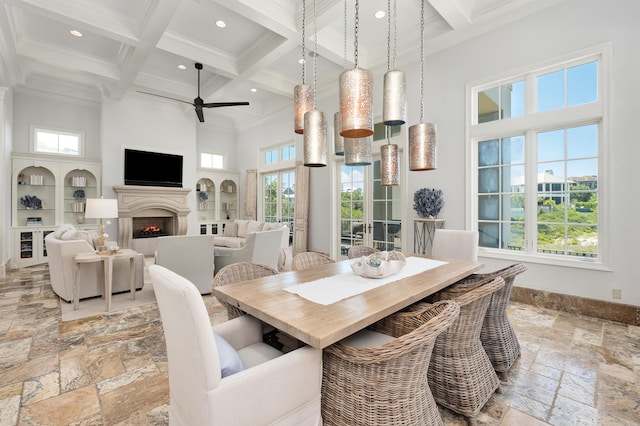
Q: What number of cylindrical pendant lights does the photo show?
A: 8